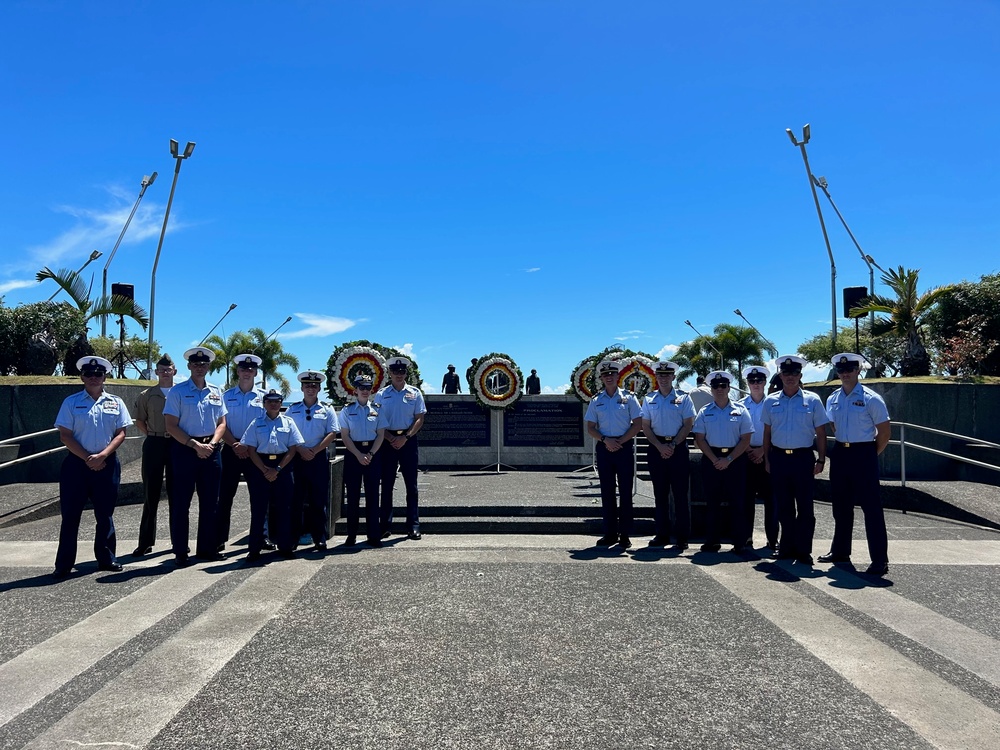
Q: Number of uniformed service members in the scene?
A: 14